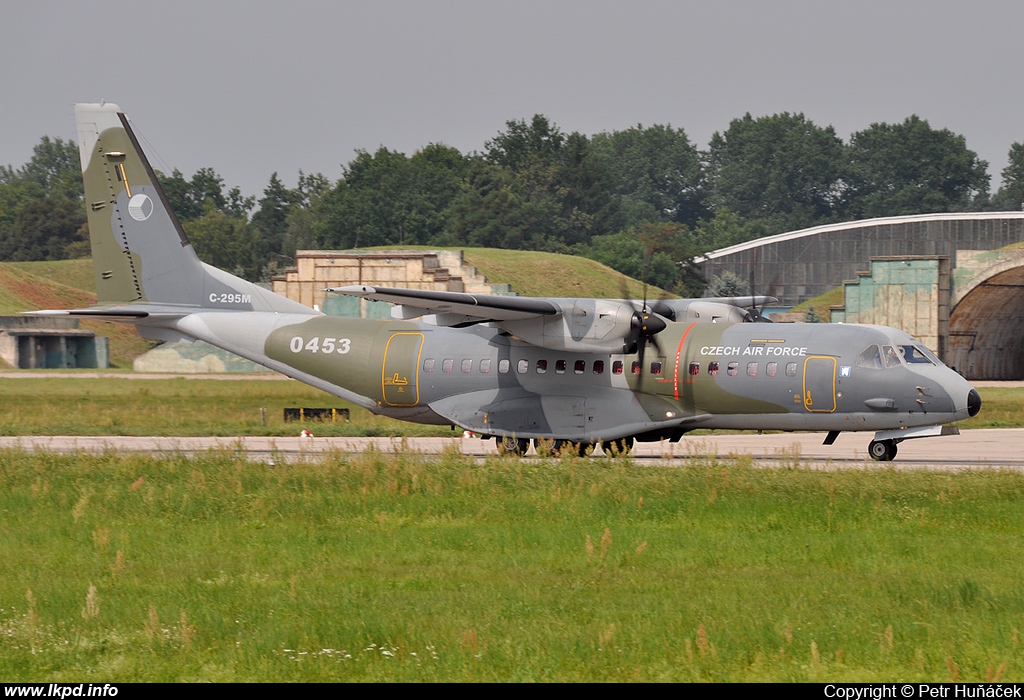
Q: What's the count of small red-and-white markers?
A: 2